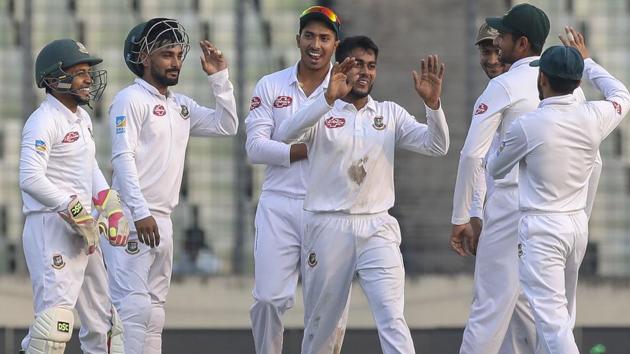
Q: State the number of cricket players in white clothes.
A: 7